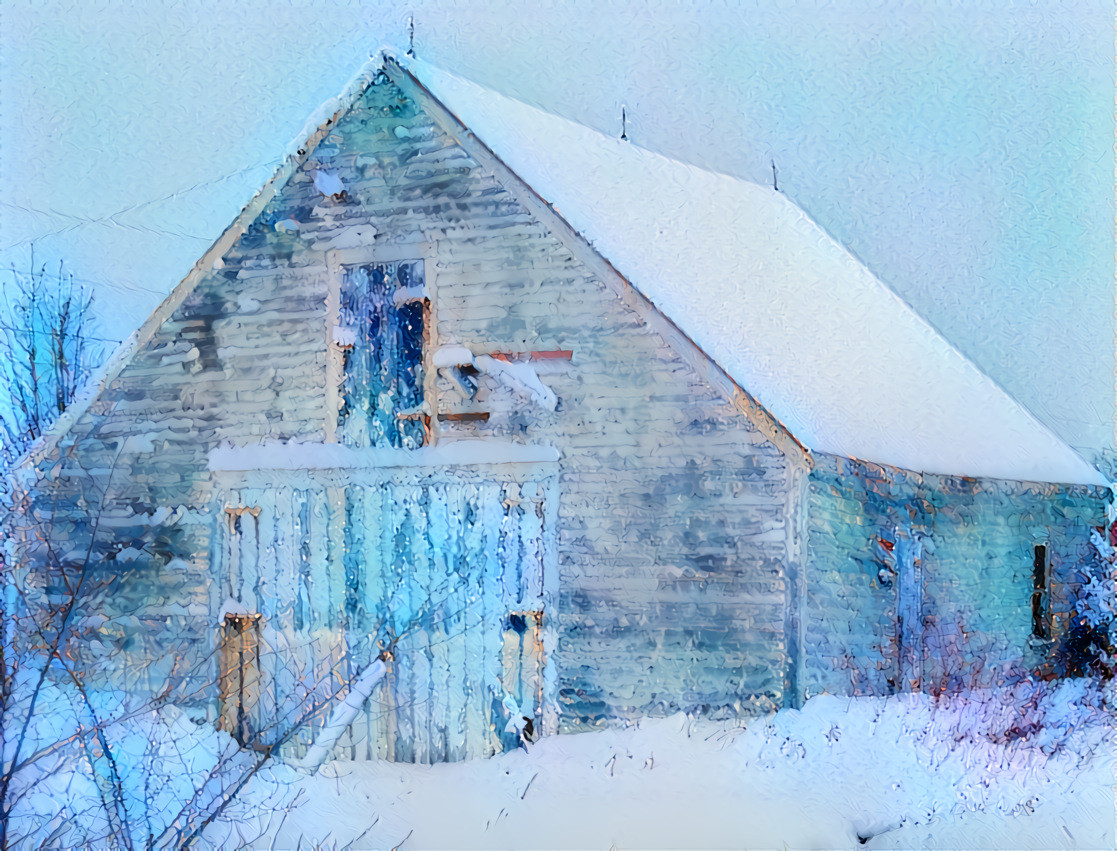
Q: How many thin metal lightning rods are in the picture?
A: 3